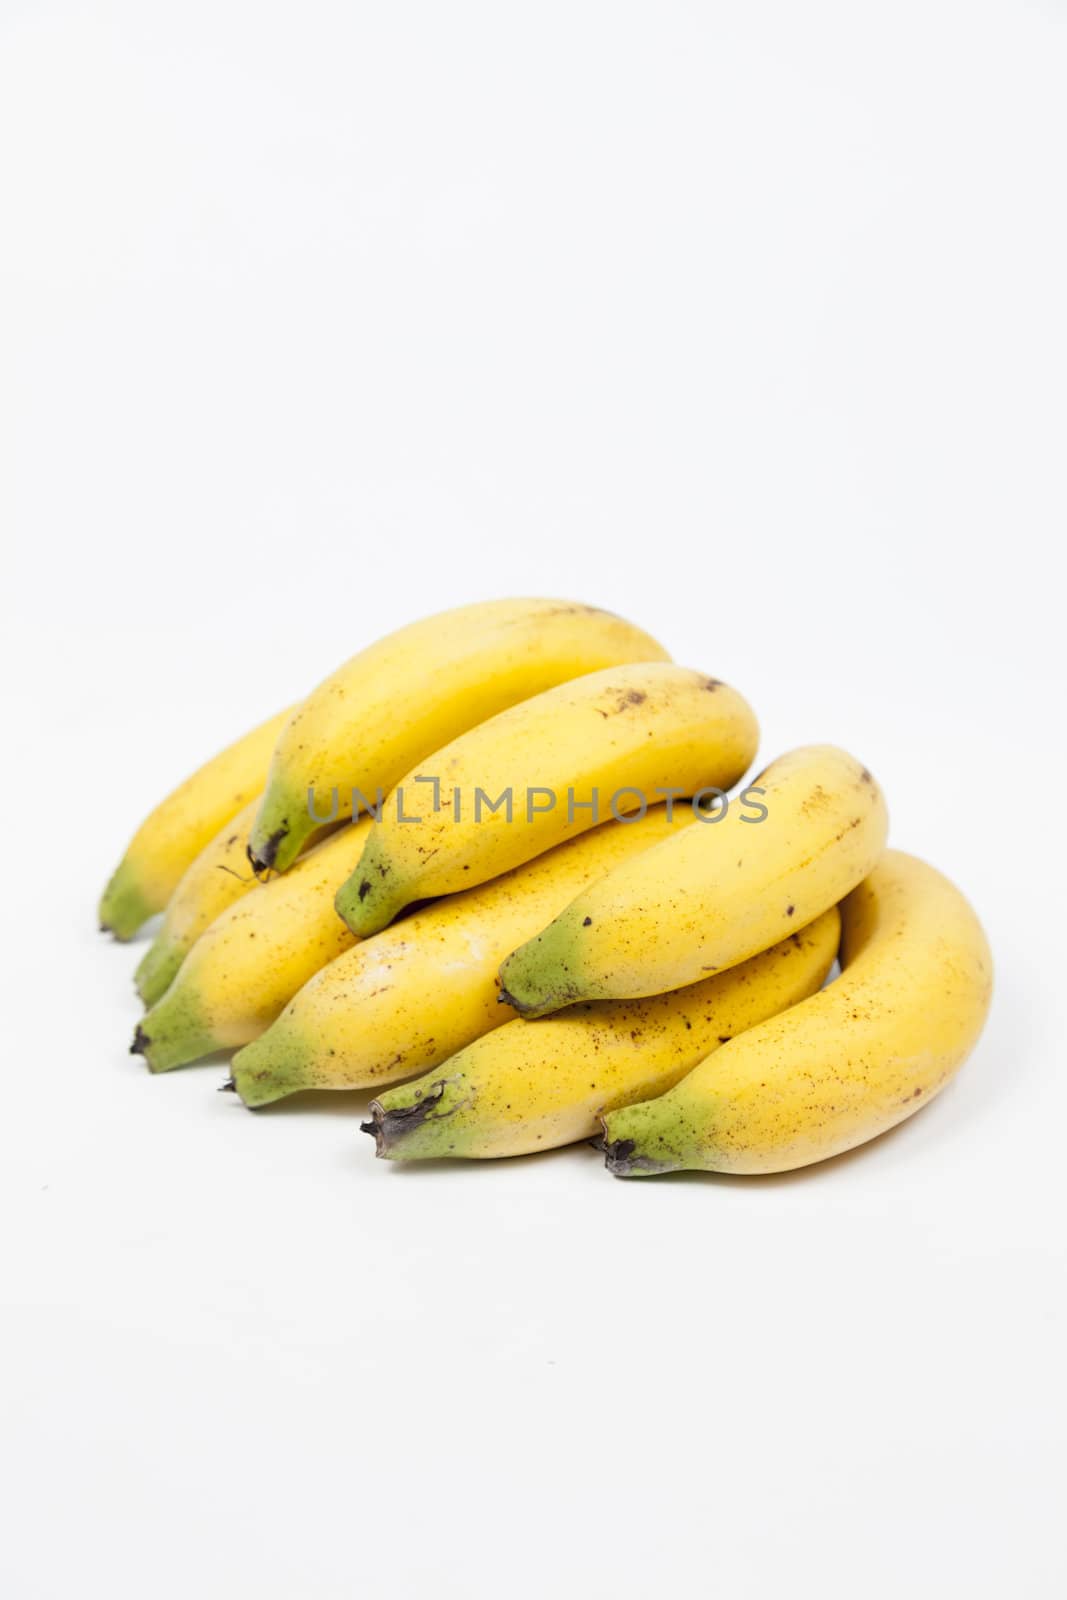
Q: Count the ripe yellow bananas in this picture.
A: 9